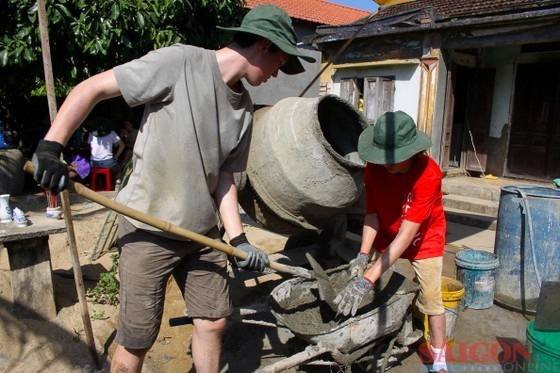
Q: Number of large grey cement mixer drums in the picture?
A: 1